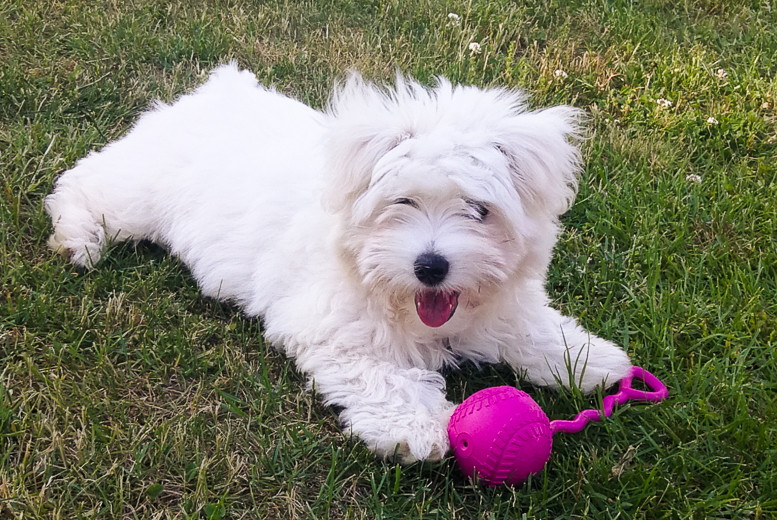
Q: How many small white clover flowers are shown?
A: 7